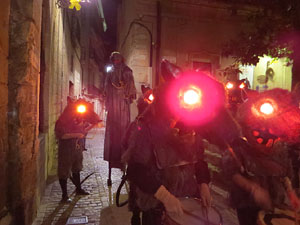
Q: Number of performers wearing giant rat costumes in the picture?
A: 5